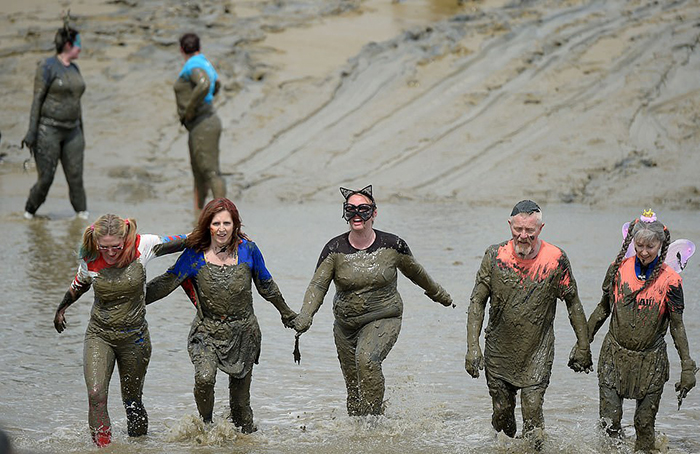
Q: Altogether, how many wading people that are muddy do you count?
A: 5